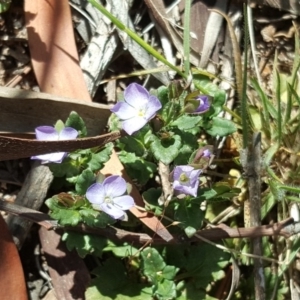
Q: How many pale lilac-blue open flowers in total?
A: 4